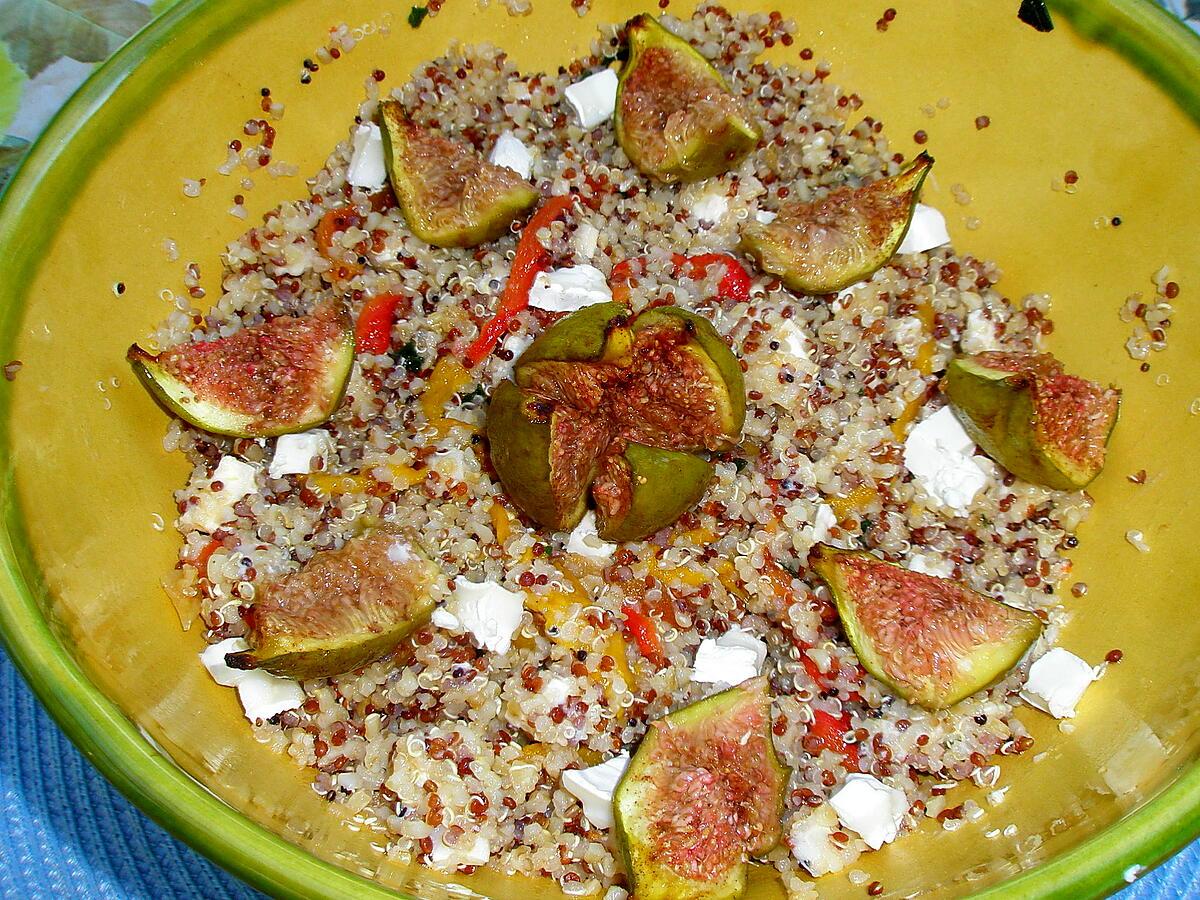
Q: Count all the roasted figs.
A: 9